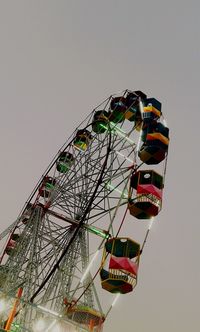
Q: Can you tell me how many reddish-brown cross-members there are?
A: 1